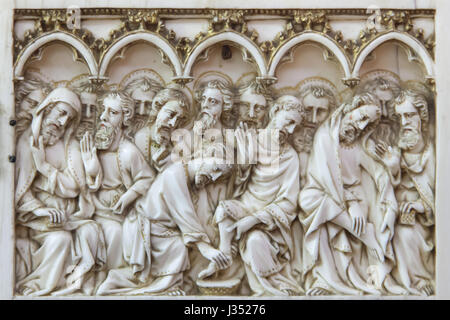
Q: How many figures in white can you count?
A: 14